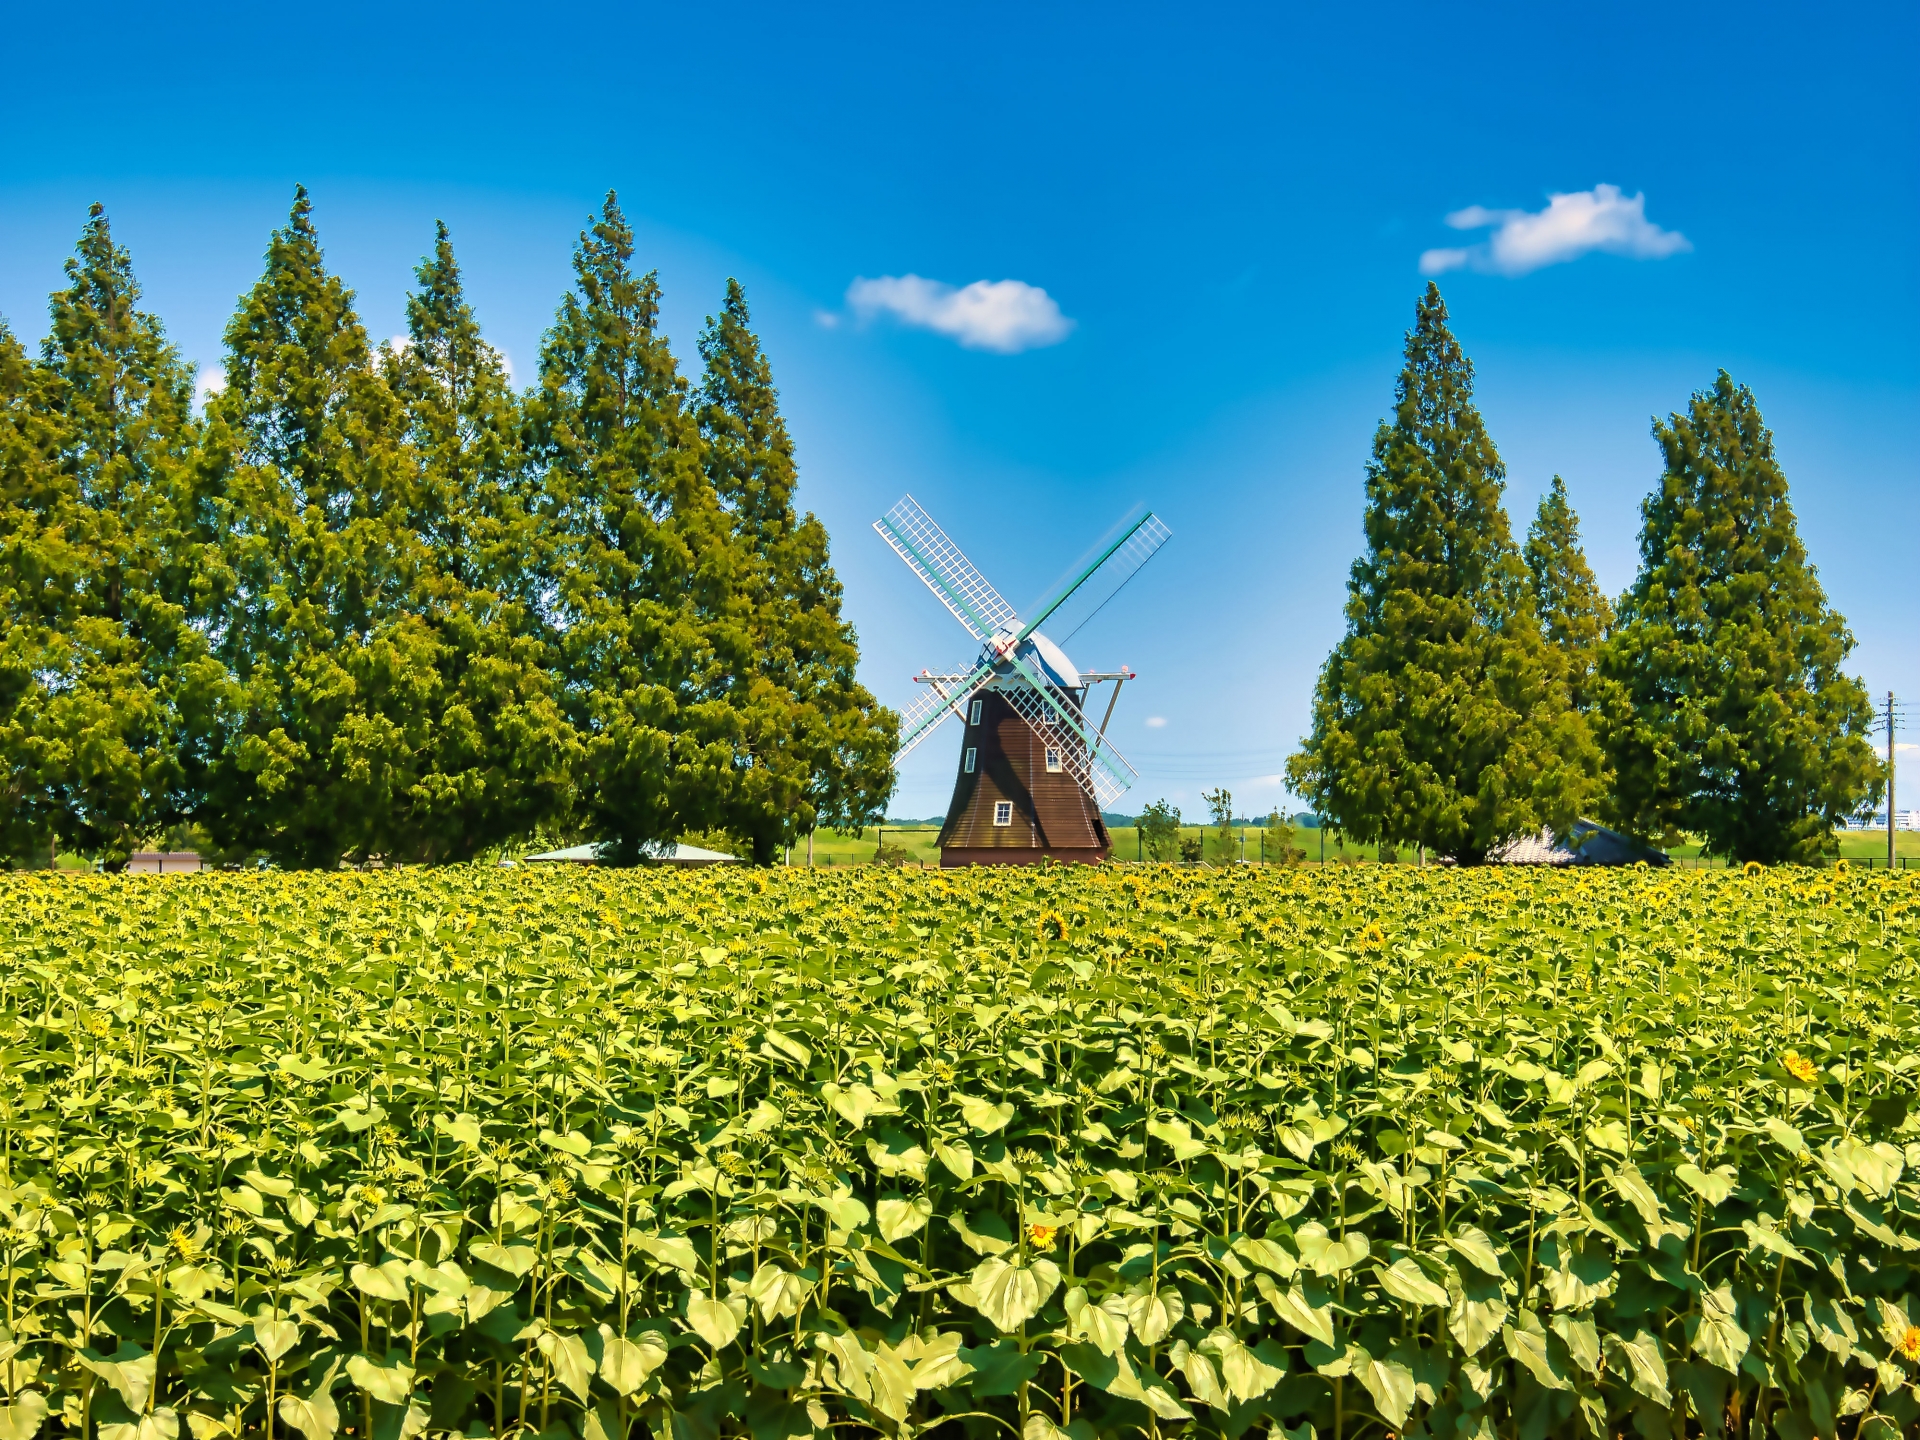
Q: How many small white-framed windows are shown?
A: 5